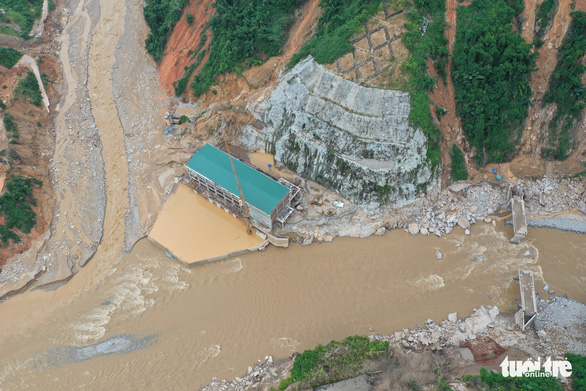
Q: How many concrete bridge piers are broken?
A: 2